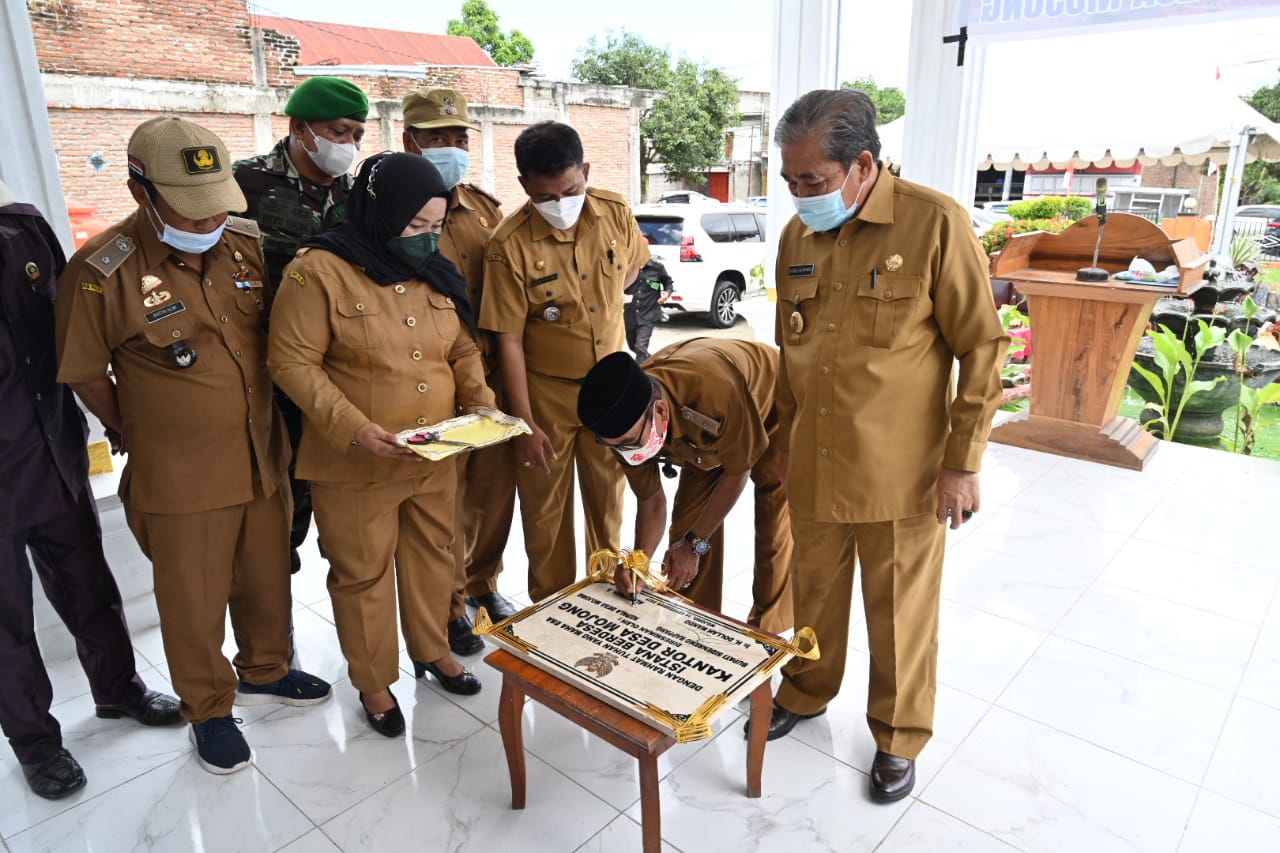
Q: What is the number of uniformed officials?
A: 7